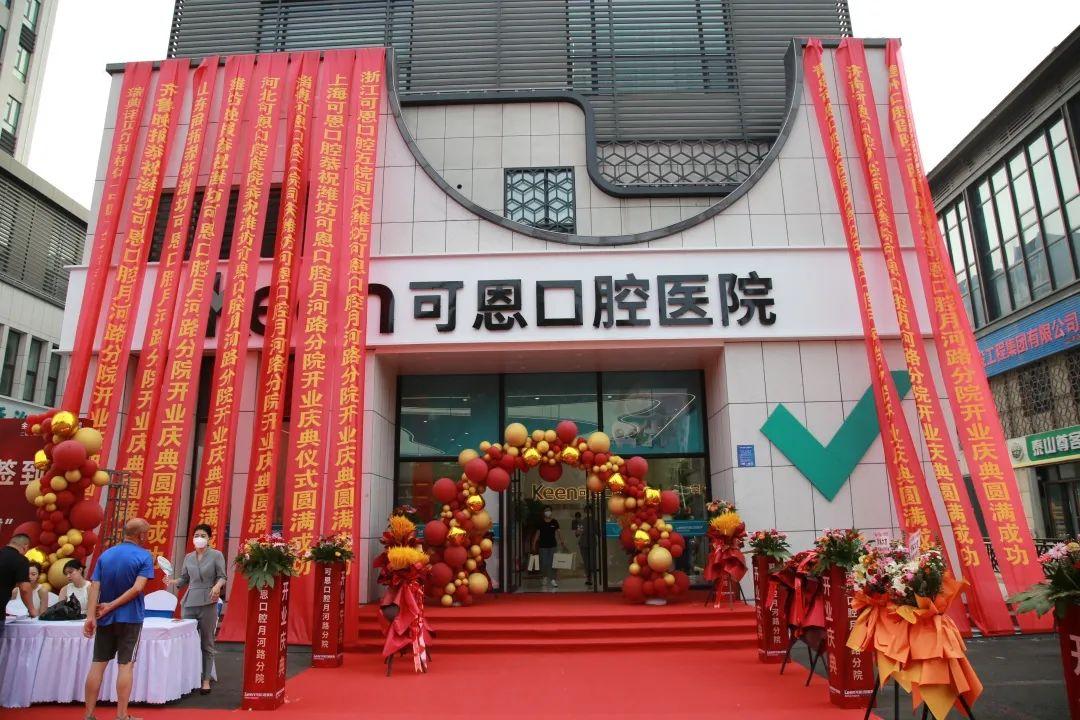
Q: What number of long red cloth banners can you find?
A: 11